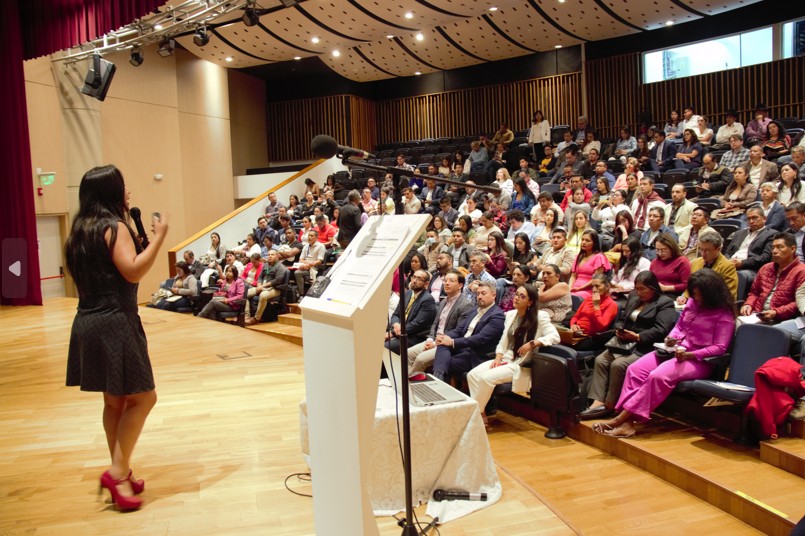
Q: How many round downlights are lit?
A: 13